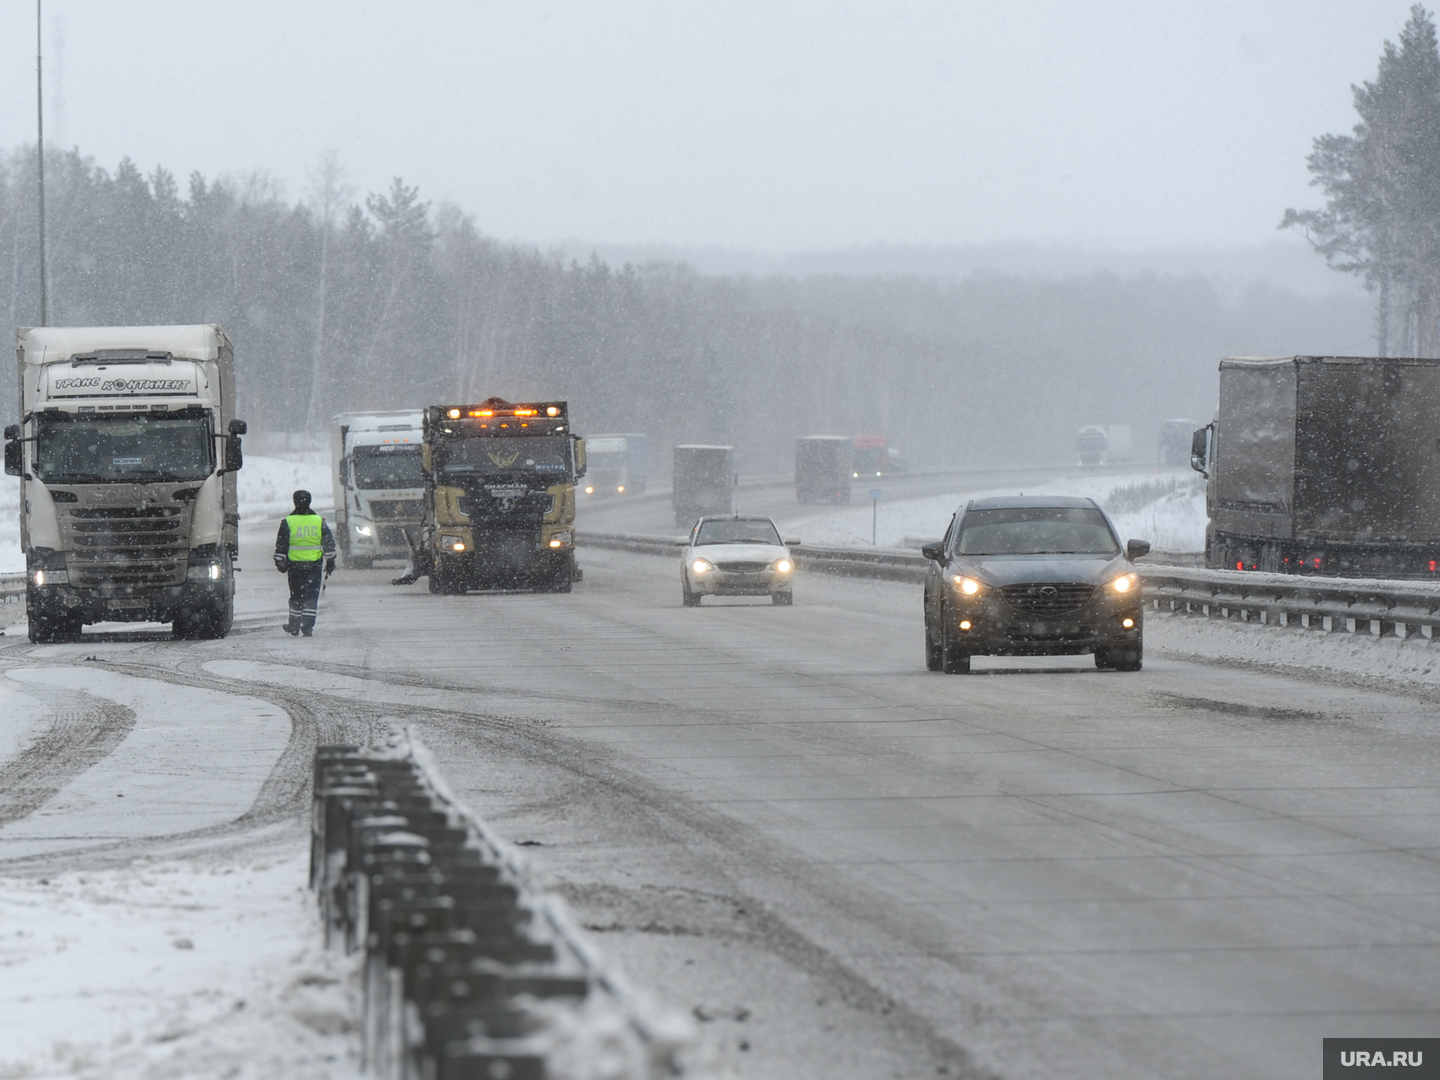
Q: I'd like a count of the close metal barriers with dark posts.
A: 1